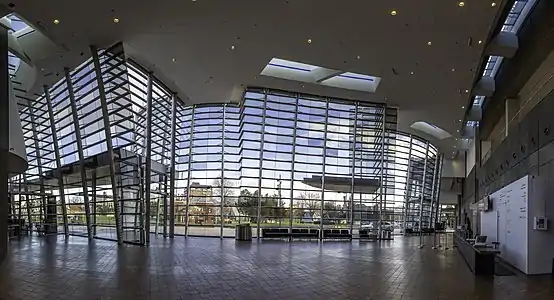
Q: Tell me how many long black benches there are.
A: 3